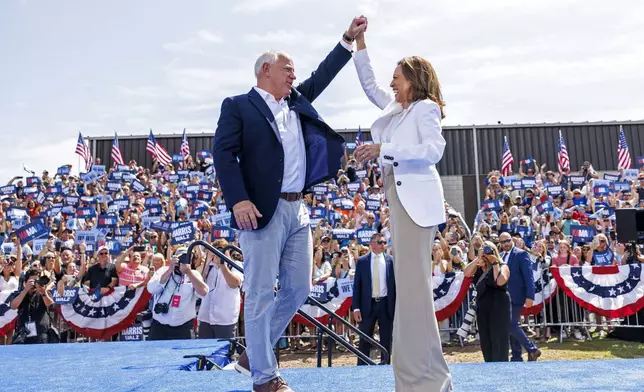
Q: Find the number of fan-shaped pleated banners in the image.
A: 6